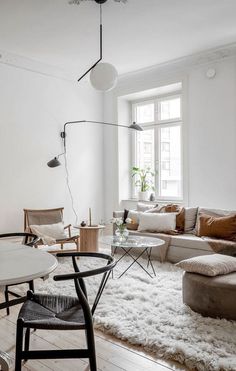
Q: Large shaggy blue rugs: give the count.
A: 0